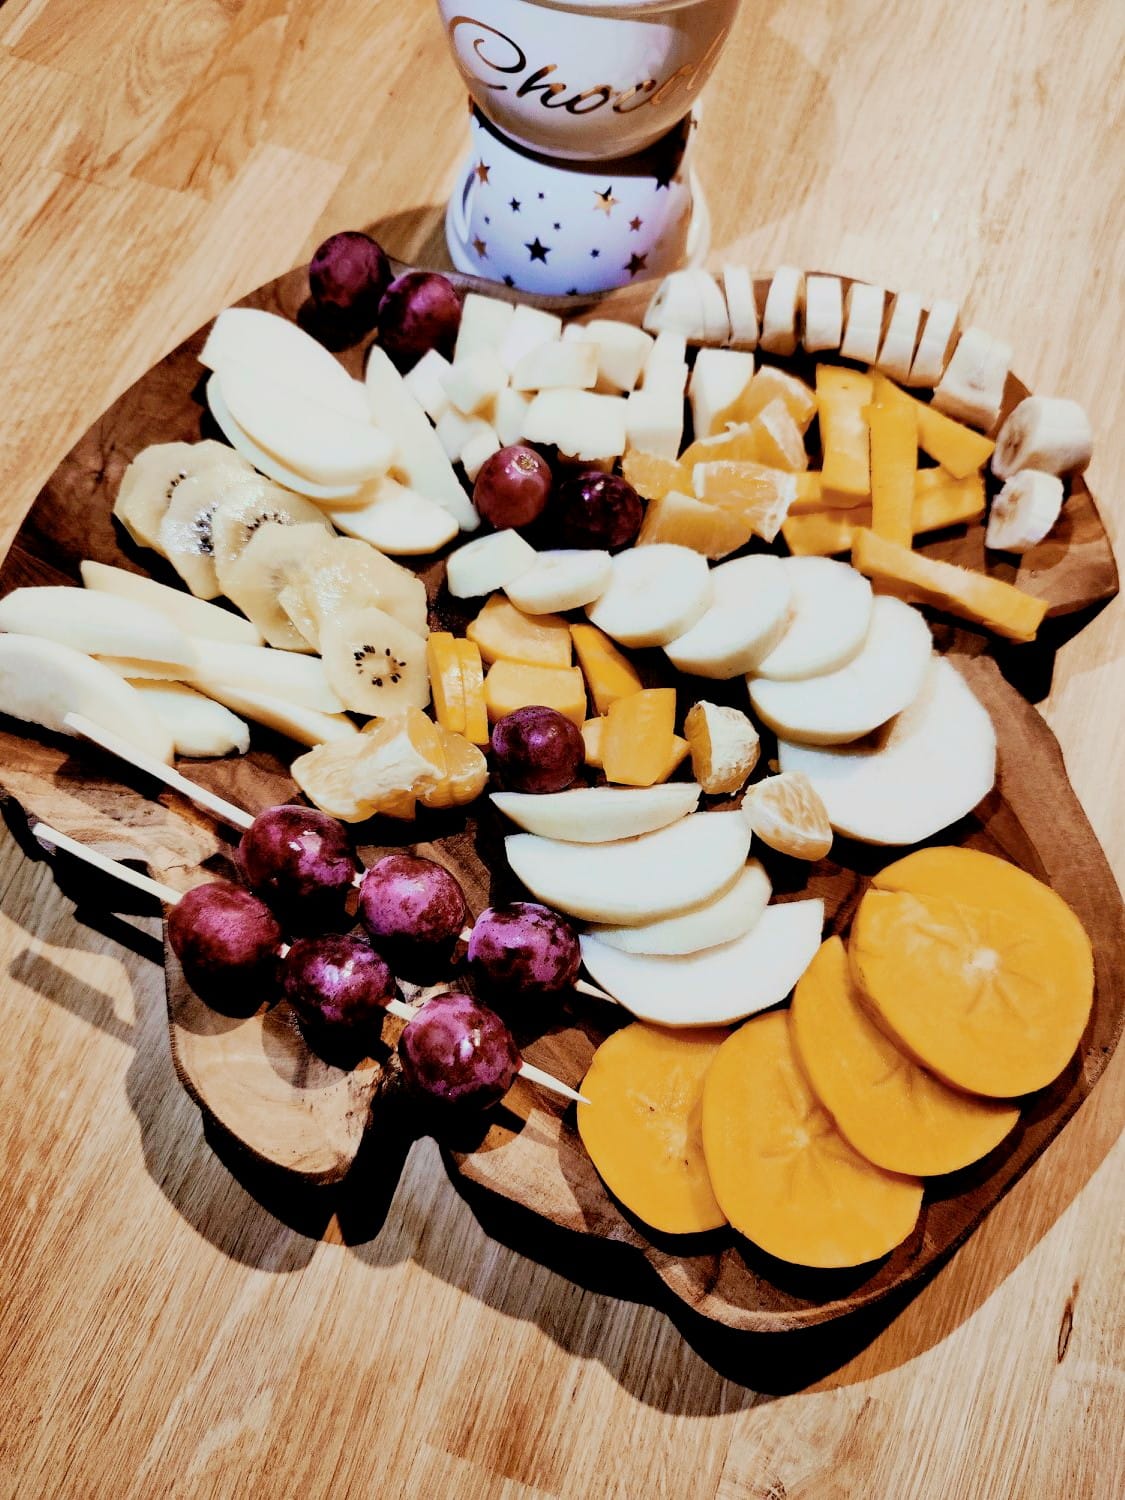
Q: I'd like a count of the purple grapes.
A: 11